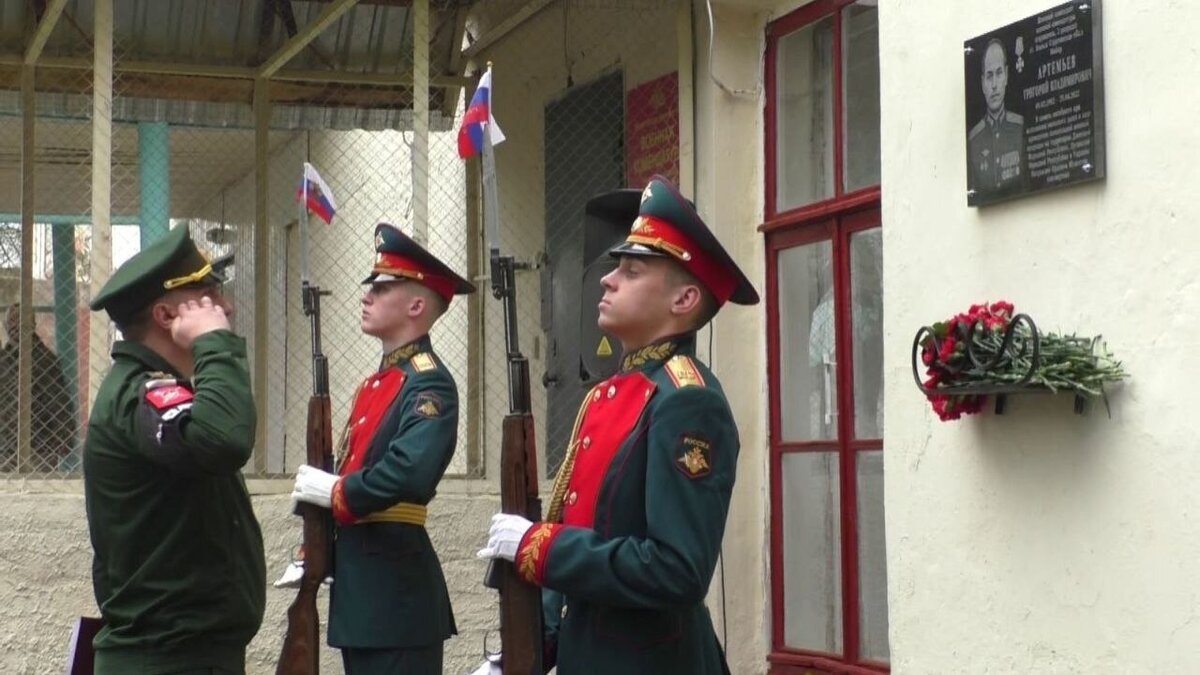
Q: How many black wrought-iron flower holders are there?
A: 1